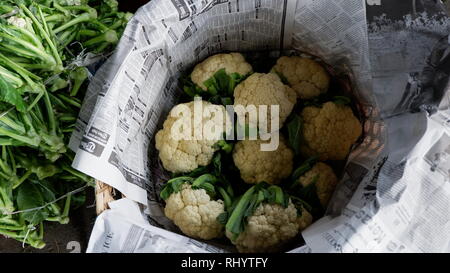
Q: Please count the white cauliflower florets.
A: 9